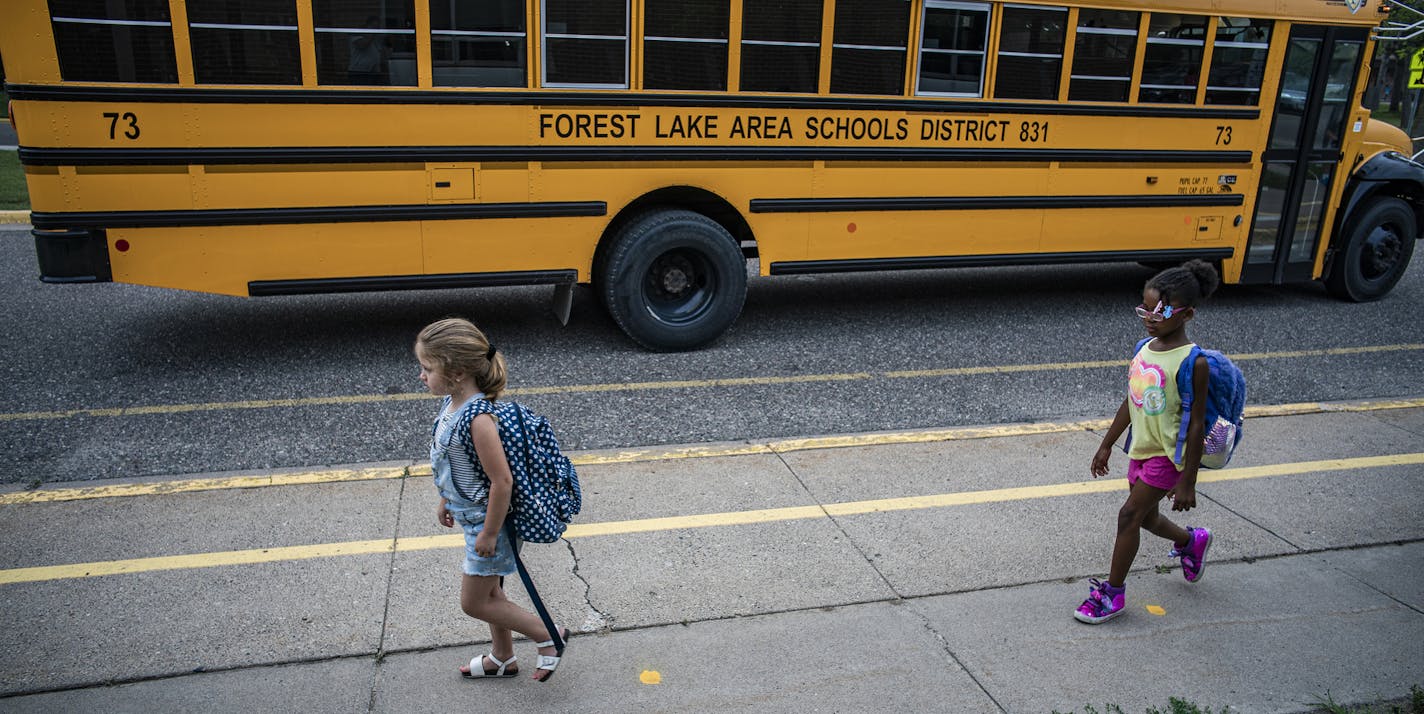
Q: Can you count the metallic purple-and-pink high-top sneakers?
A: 2